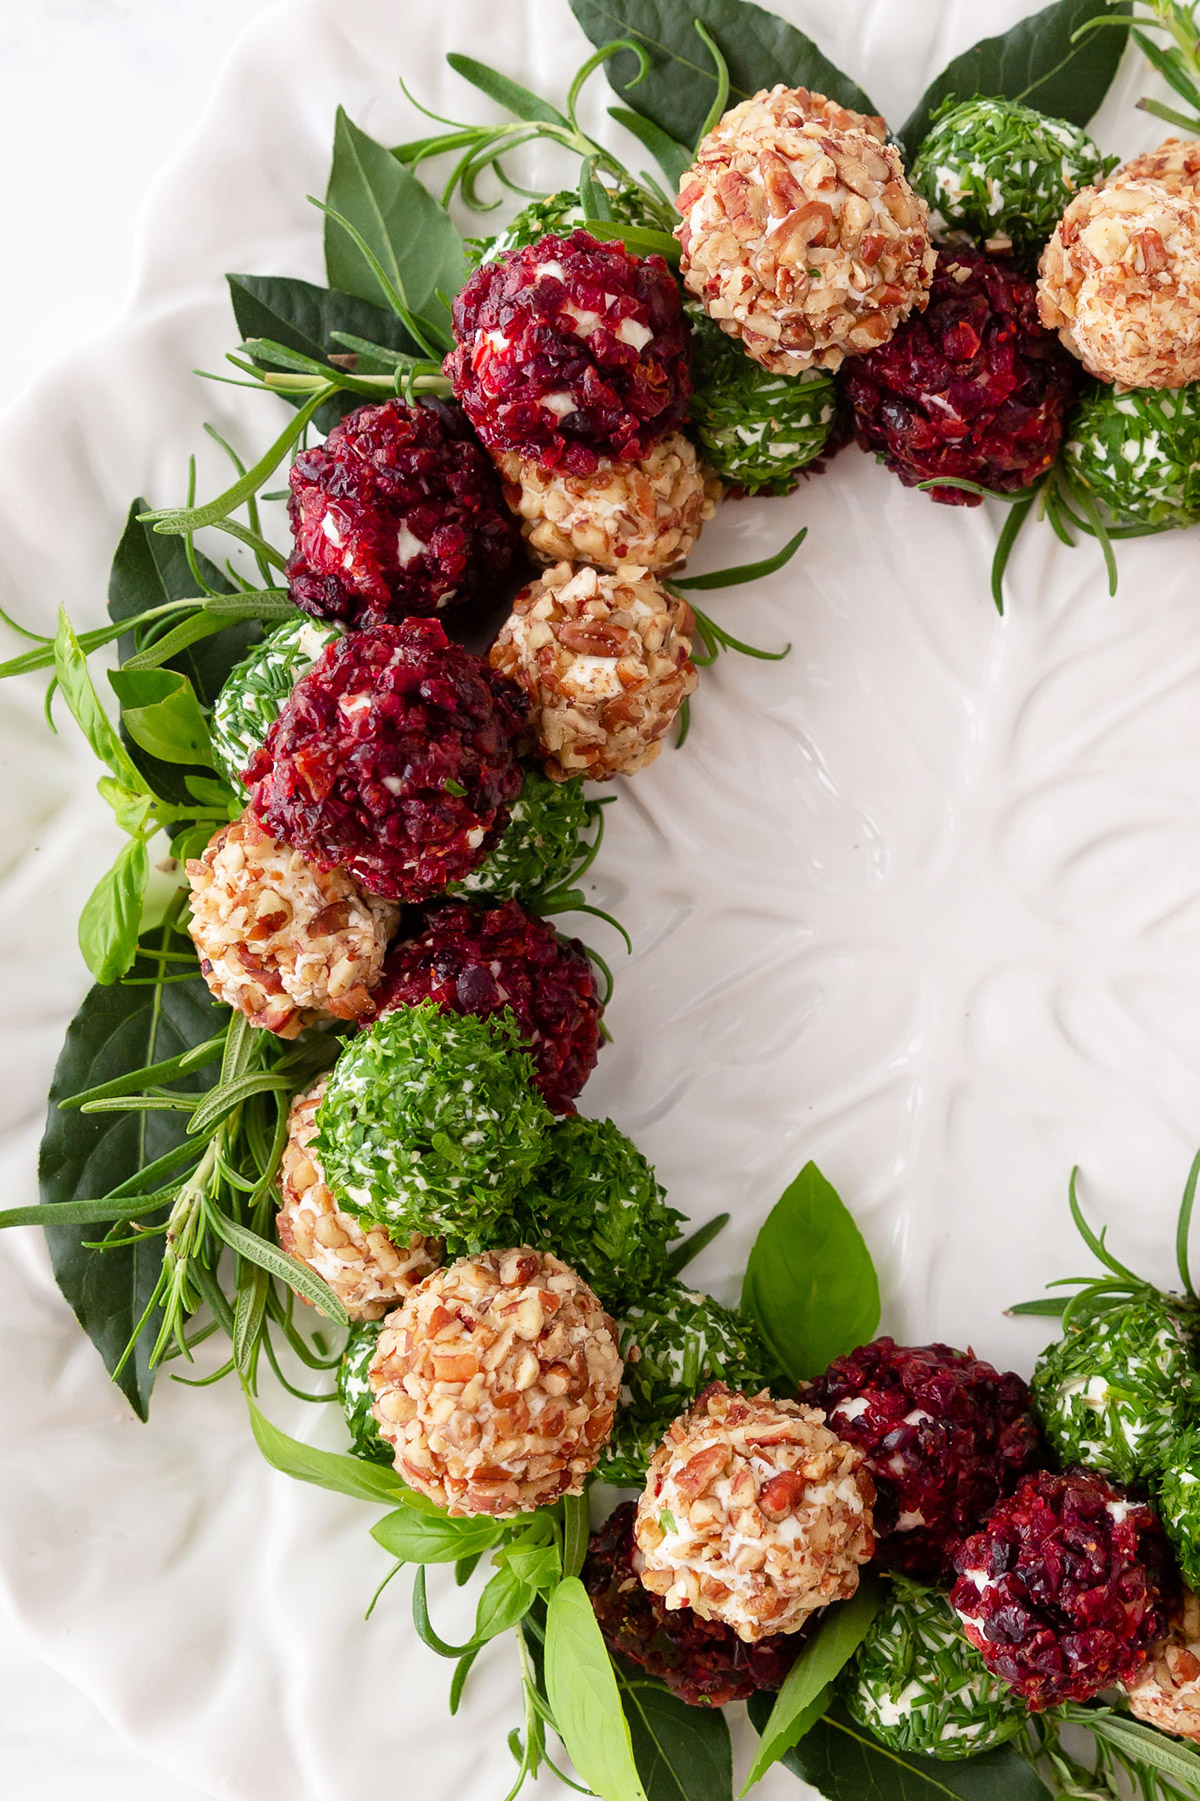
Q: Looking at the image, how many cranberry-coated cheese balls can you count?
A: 8